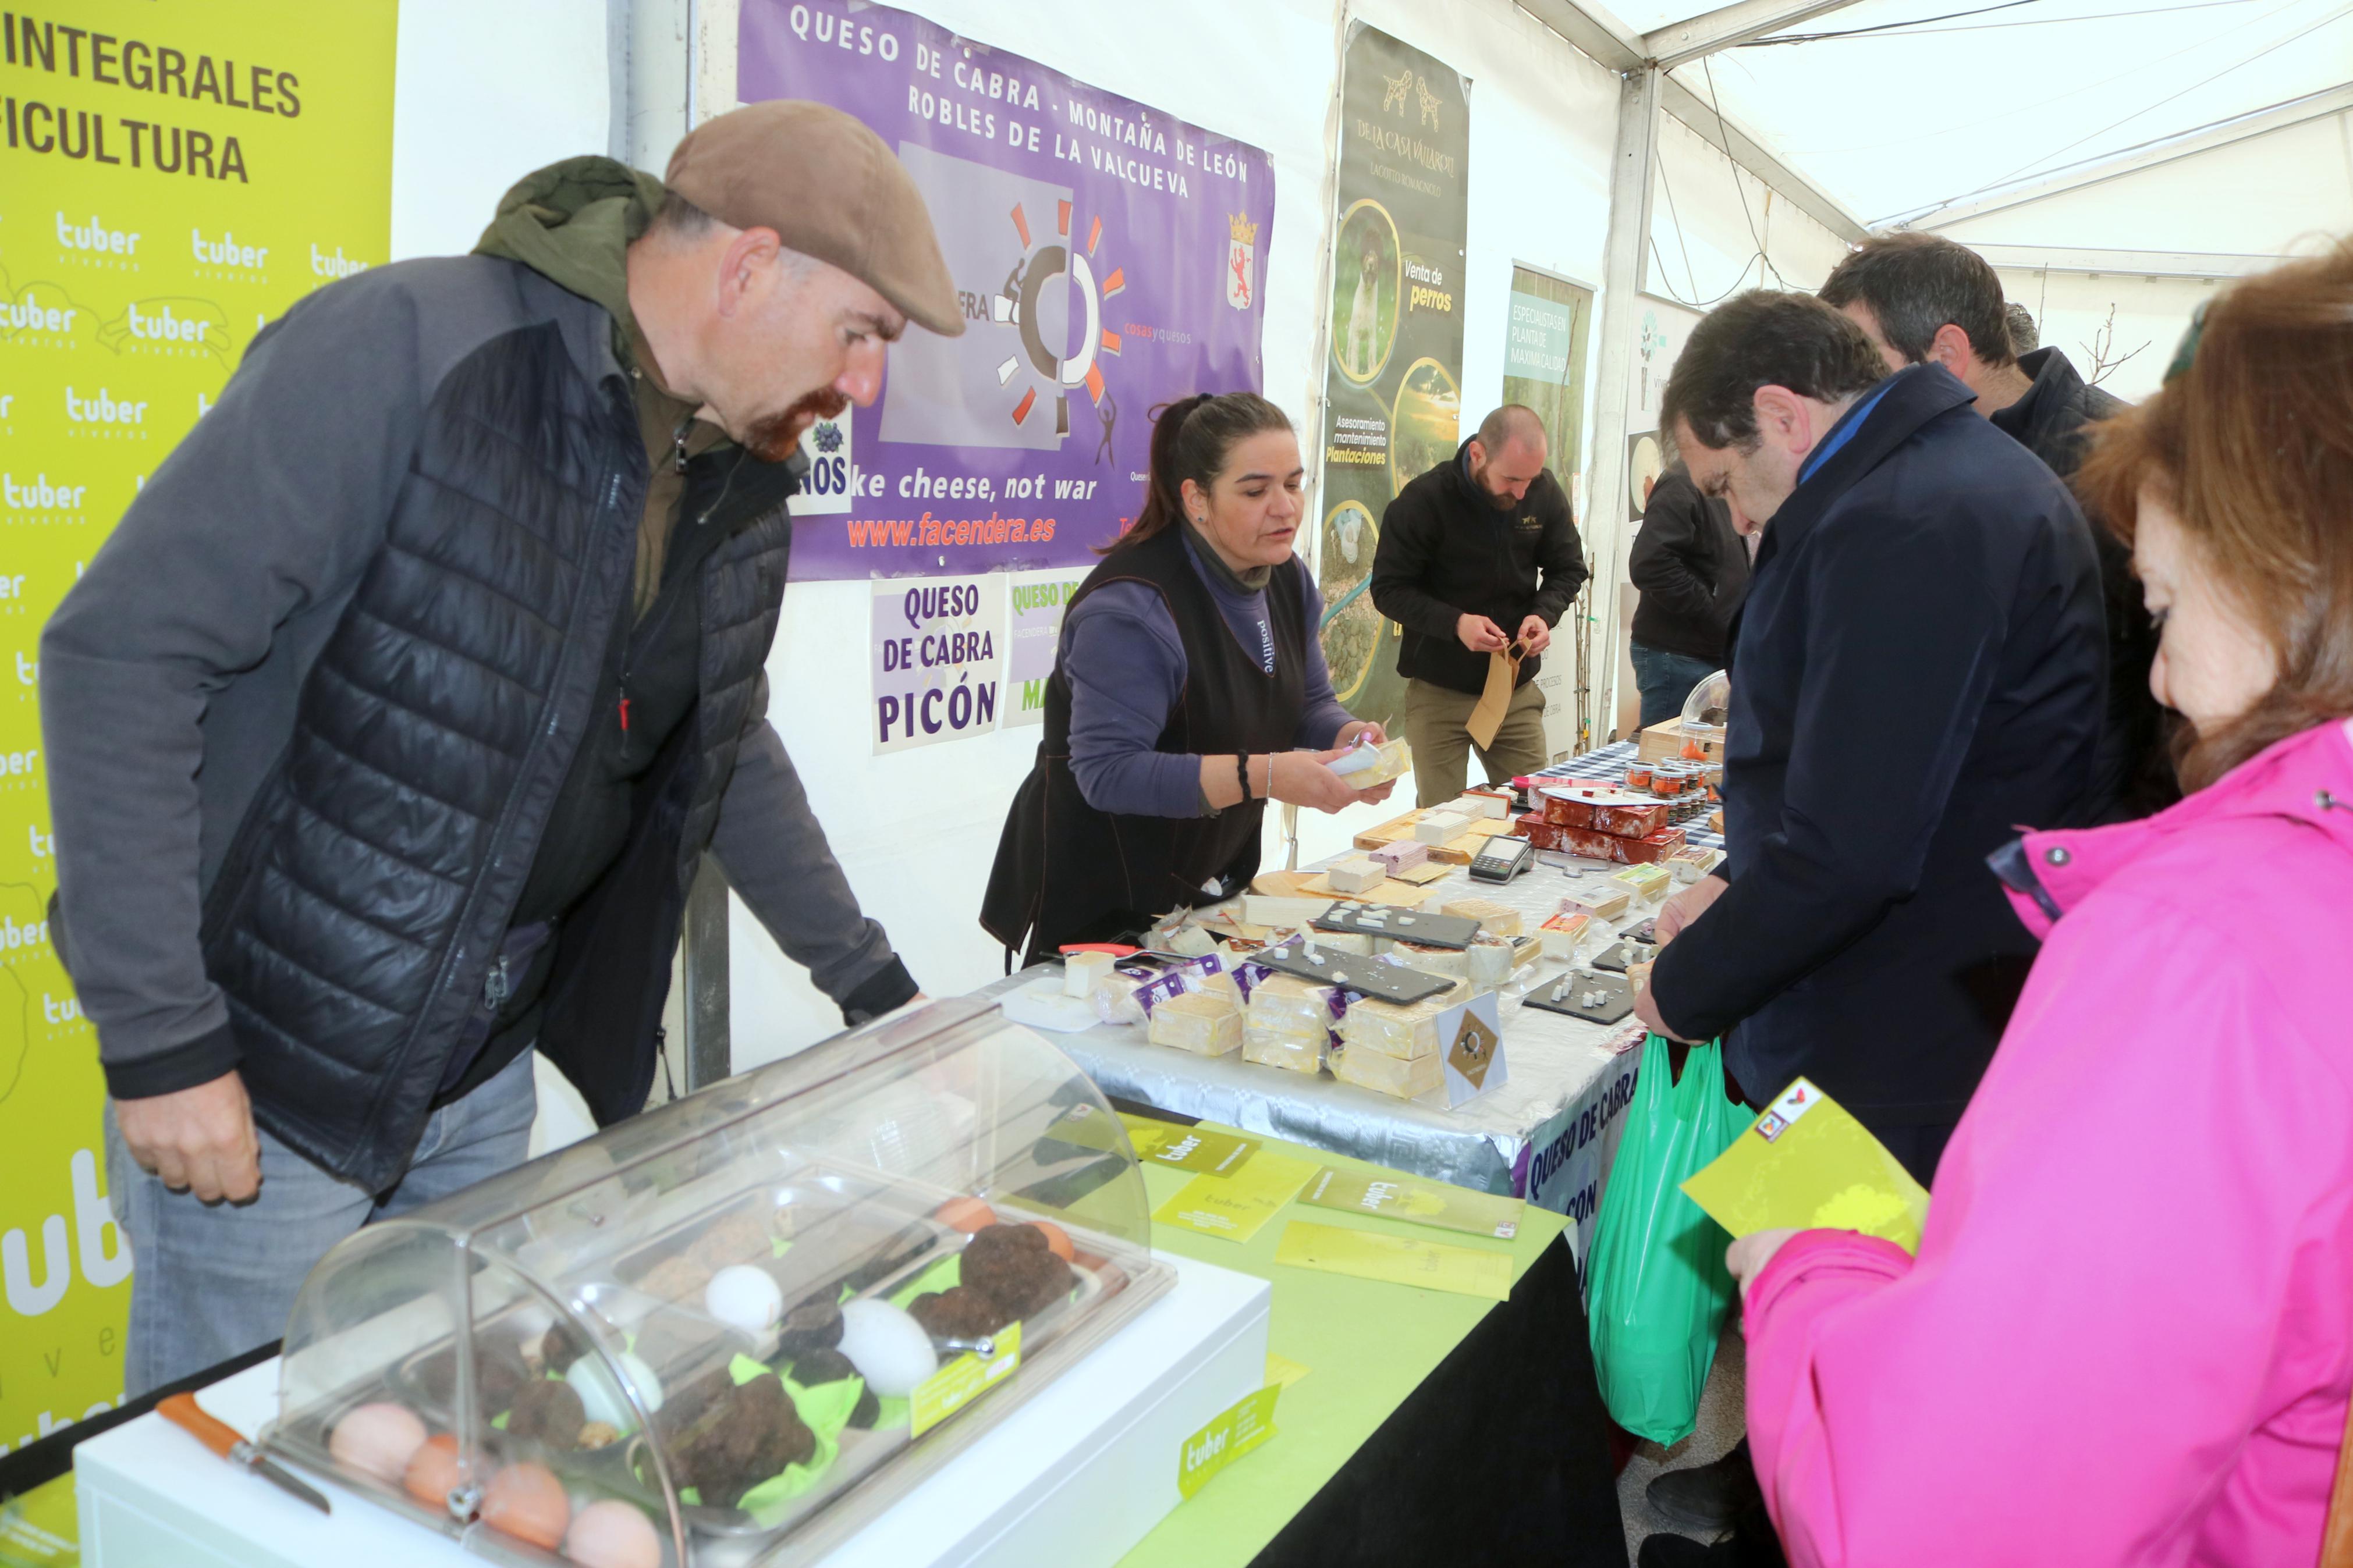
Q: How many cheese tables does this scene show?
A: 1